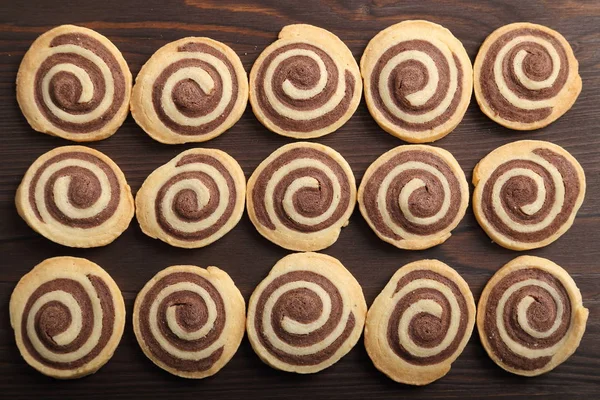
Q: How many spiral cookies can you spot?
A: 15